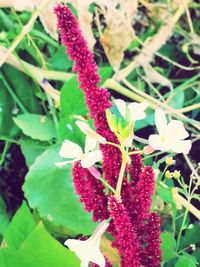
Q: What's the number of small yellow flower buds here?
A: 3